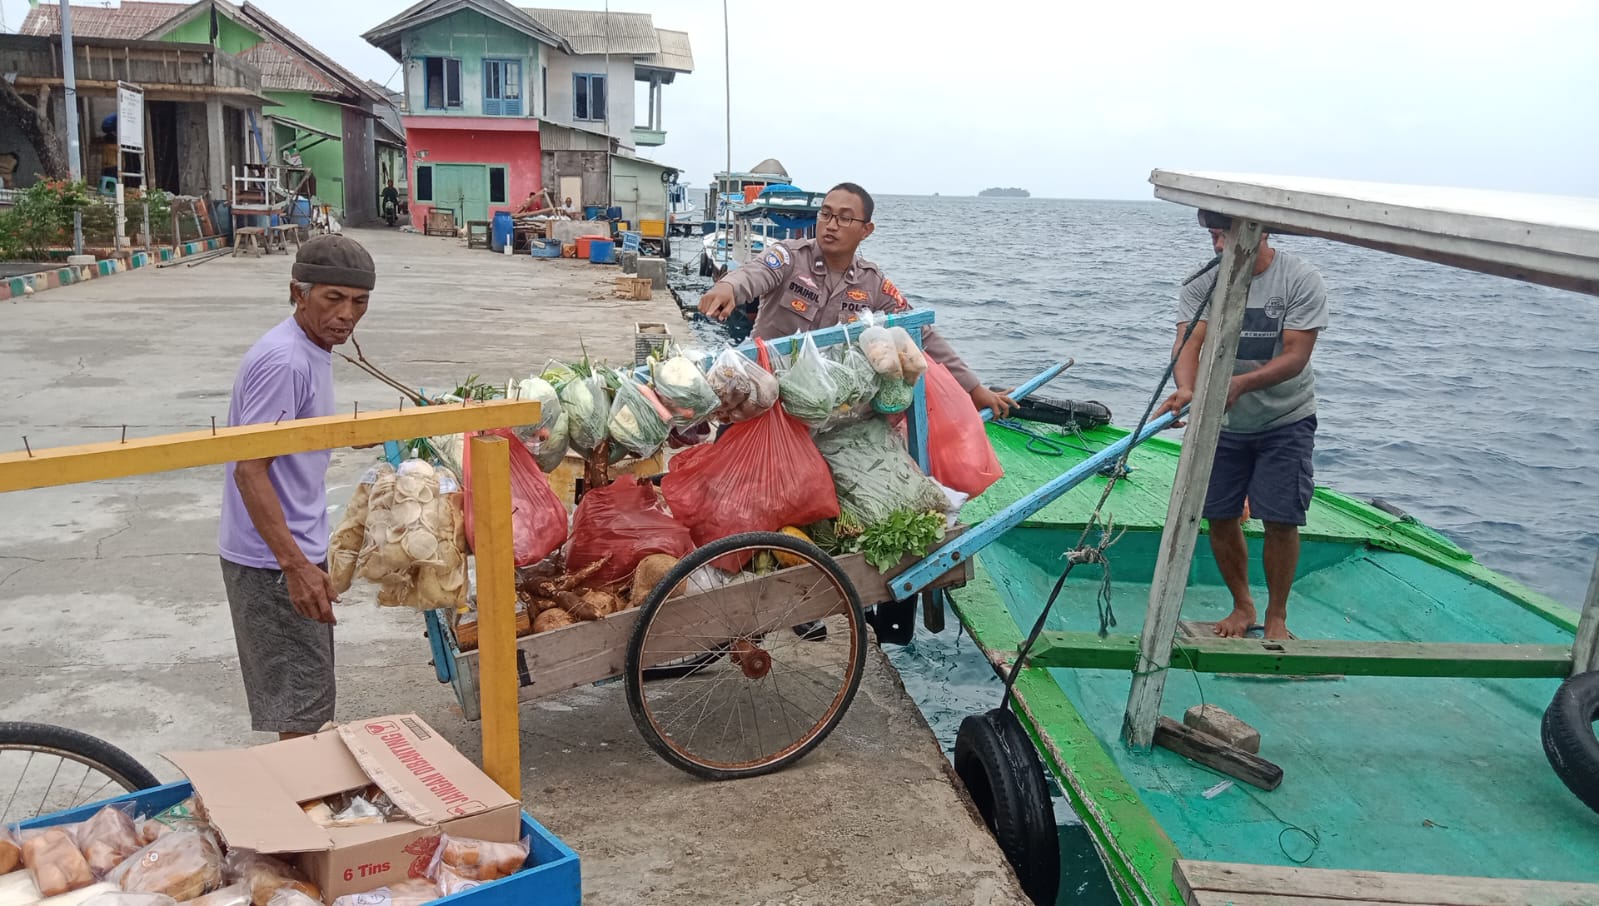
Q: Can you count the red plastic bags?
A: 4